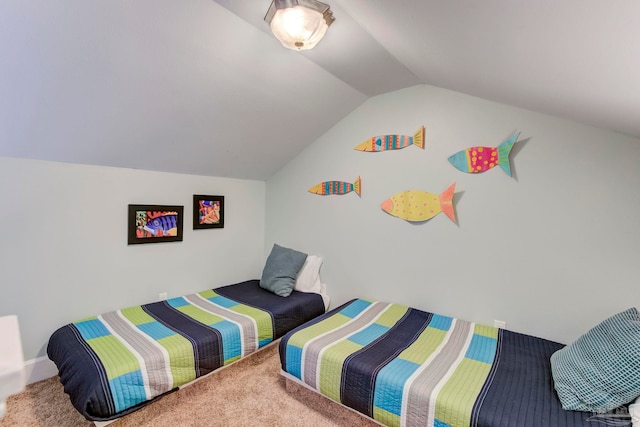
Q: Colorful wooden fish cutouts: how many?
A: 4